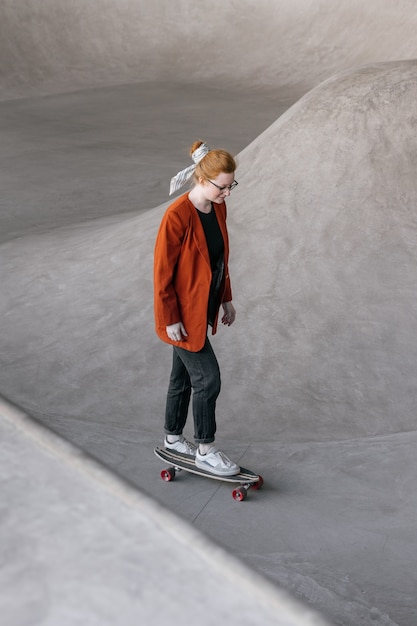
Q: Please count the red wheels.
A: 3